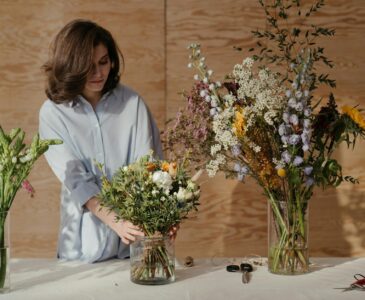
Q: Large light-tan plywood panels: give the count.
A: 2